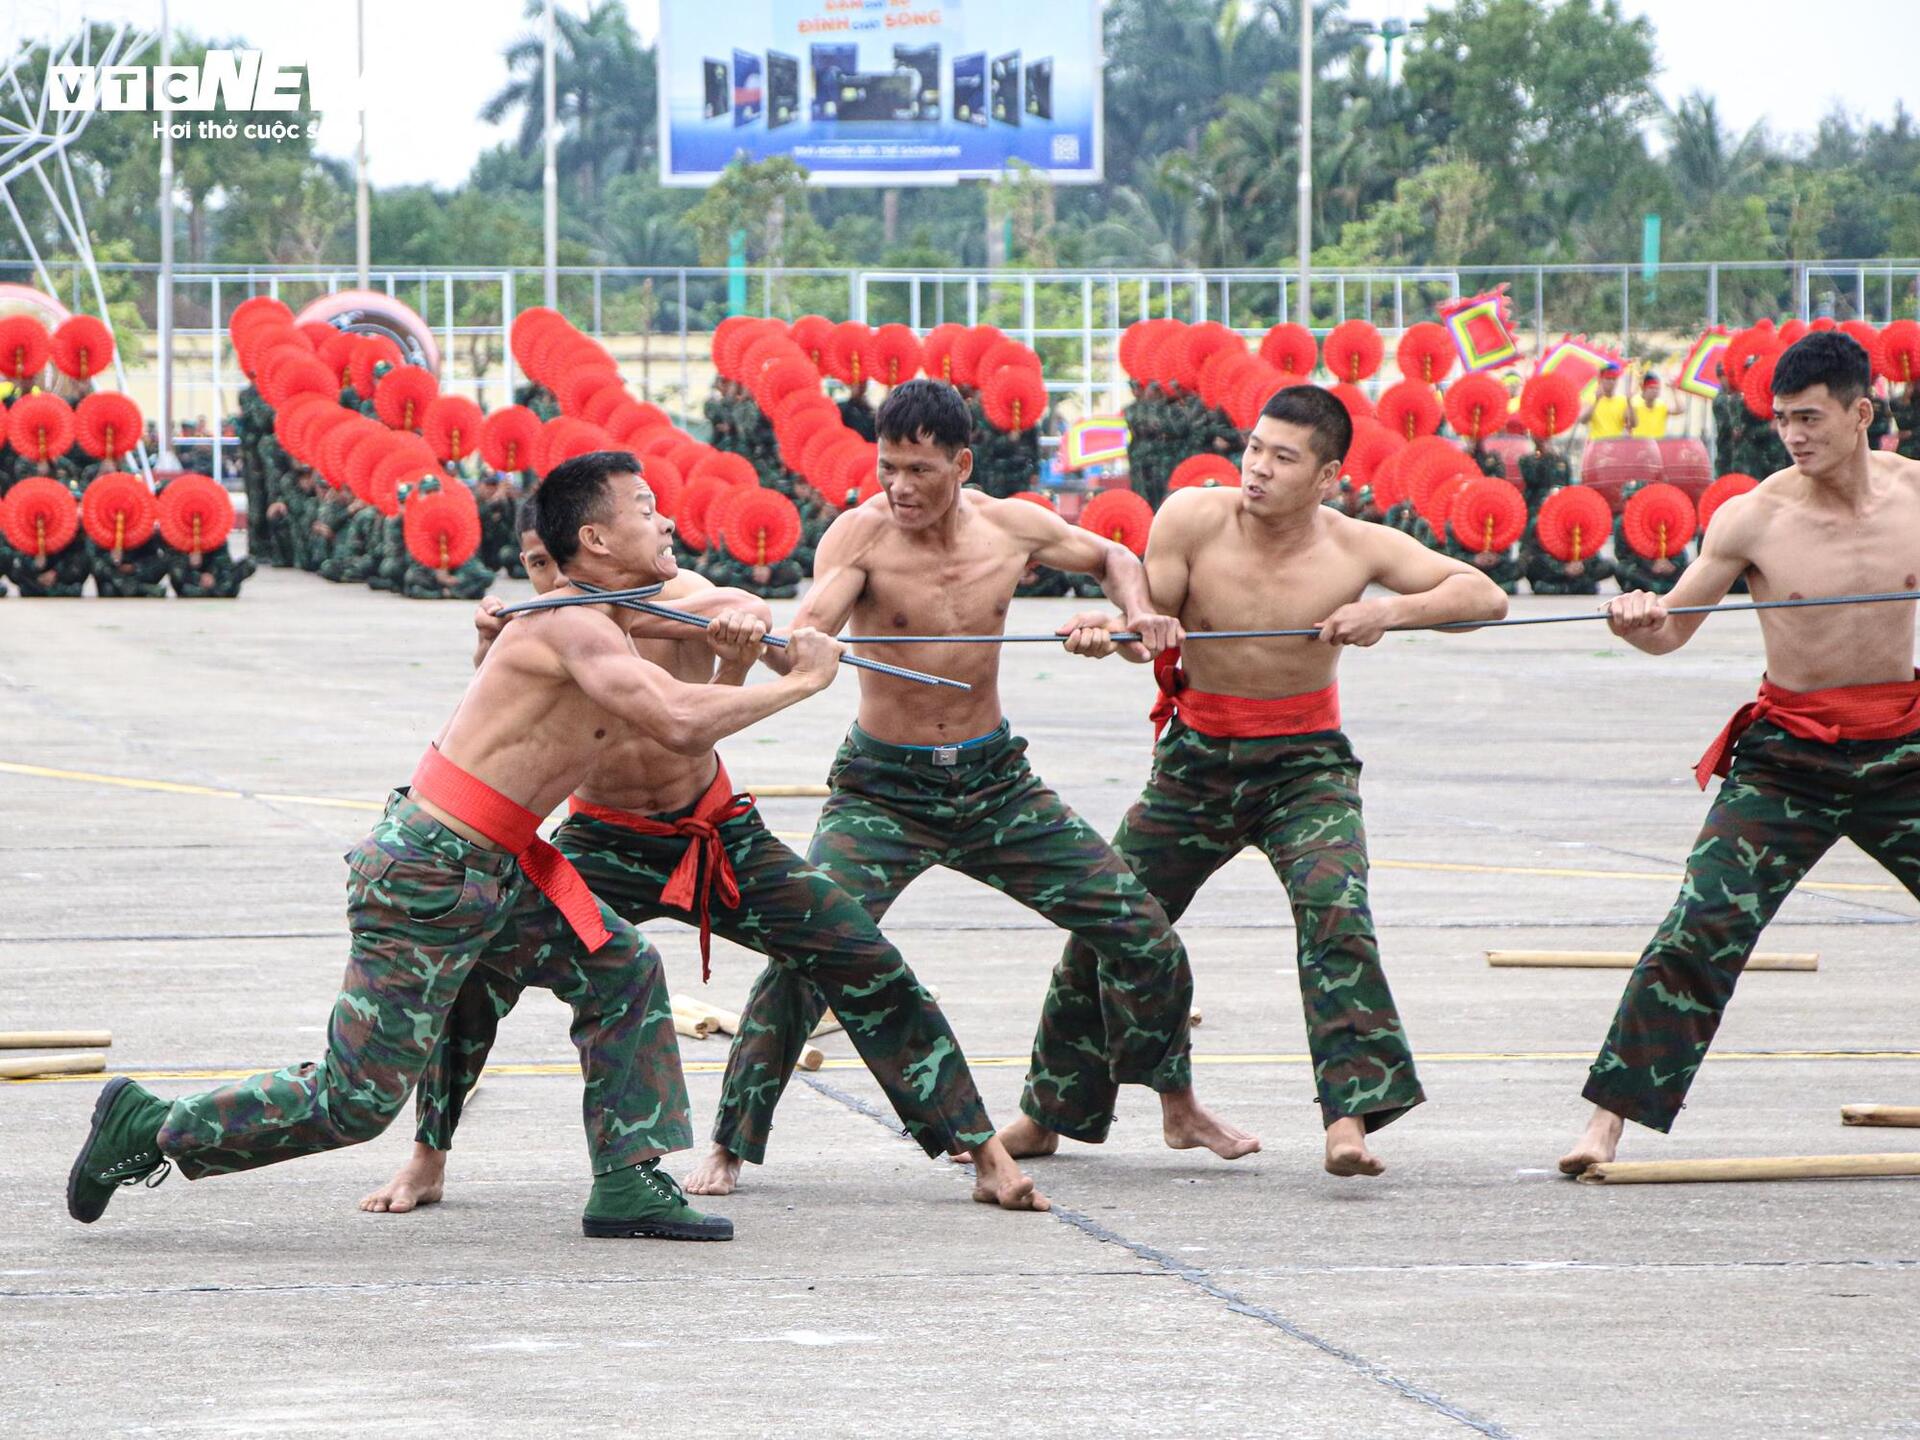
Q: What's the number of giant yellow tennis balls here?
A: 0